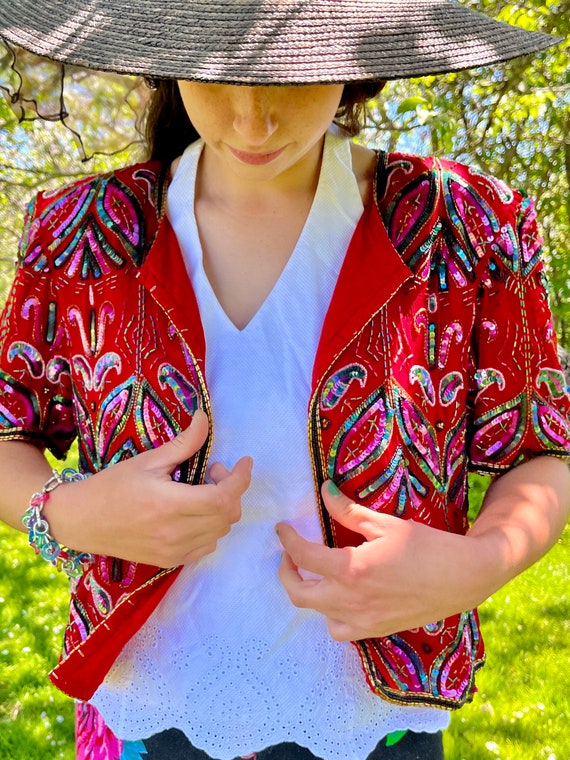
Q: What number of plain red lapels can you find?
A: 2